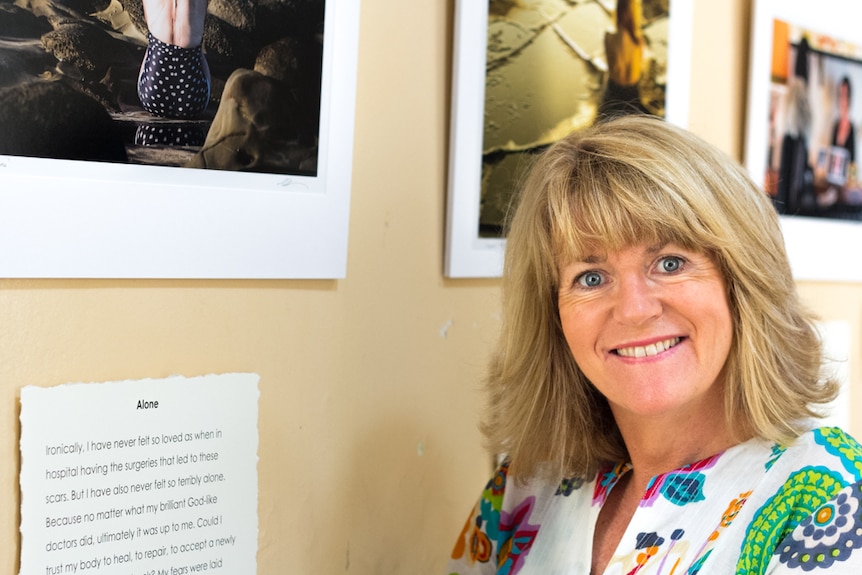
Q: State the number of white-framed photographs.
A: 3